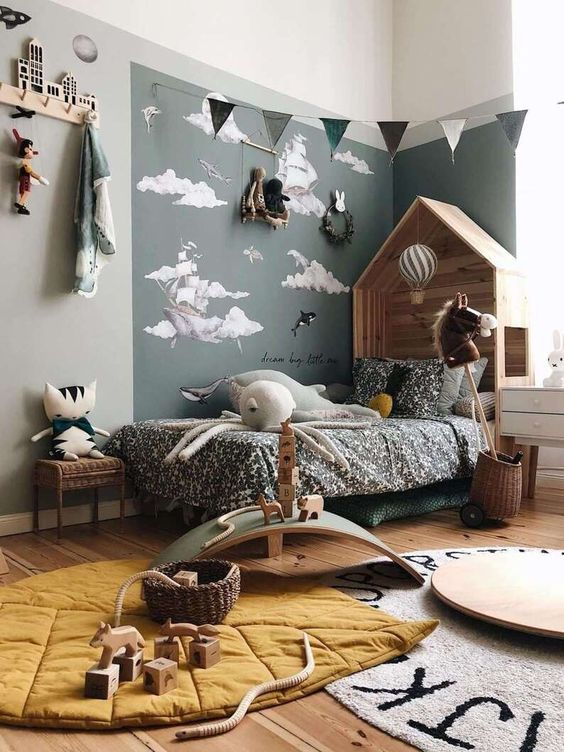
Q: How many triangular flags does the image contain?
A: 6